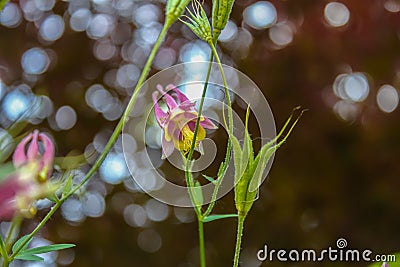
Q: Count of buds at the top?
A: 3